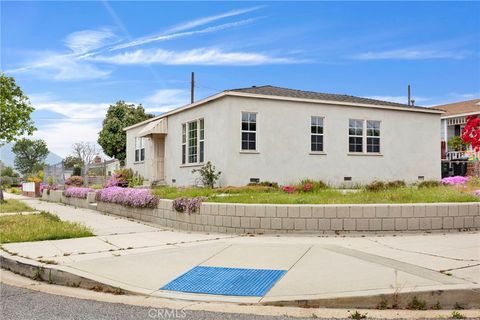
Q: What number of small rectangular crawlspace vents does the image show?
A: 4